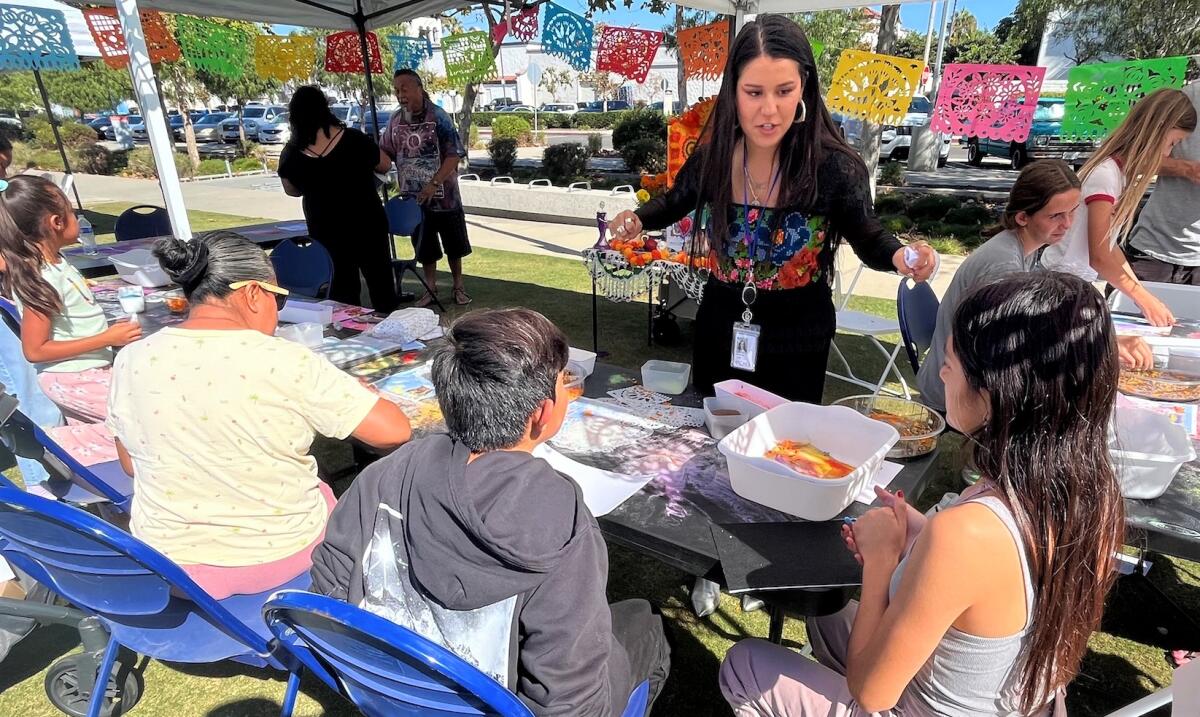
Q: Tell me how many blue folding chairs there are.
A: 8